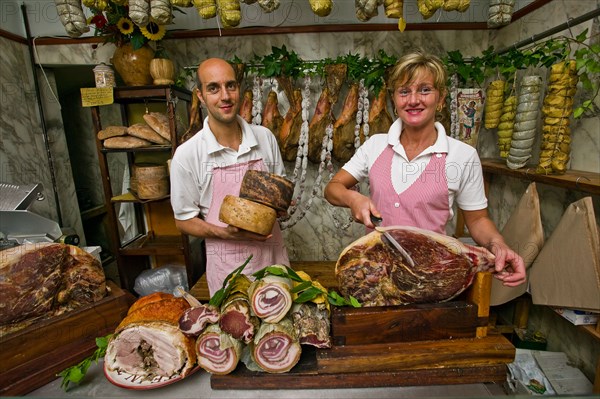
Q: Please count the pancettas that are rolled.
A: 3